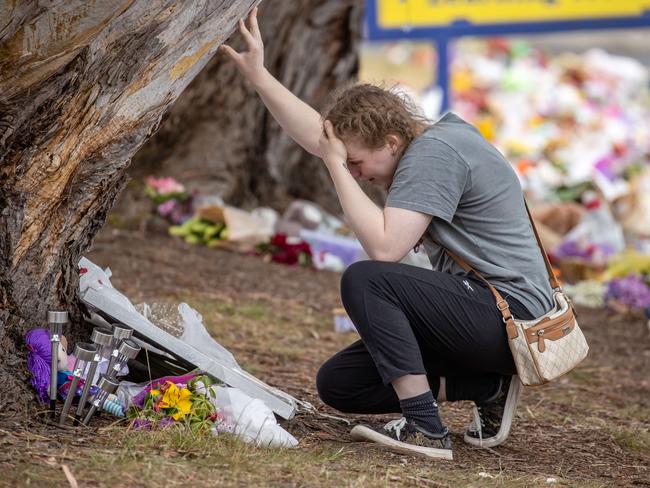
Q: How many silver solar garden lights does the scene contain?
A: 6